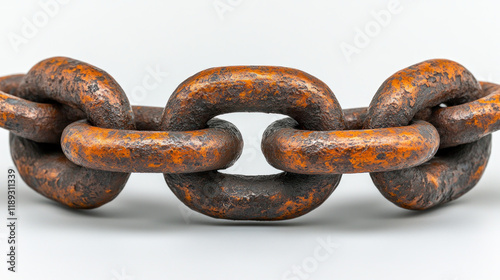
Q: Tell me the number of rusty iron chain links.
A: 7